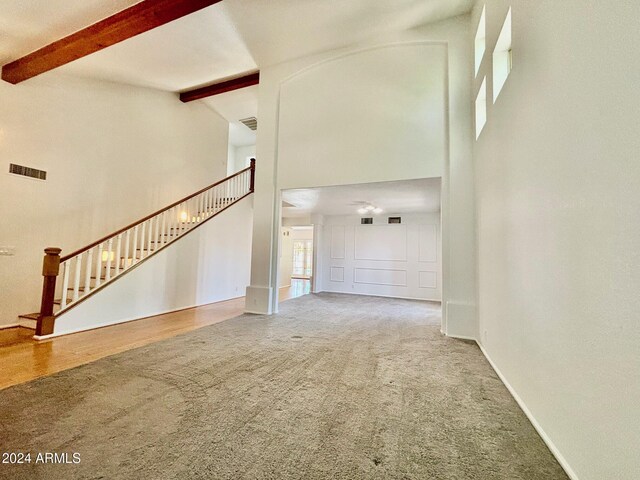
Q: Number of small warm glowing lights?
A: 2